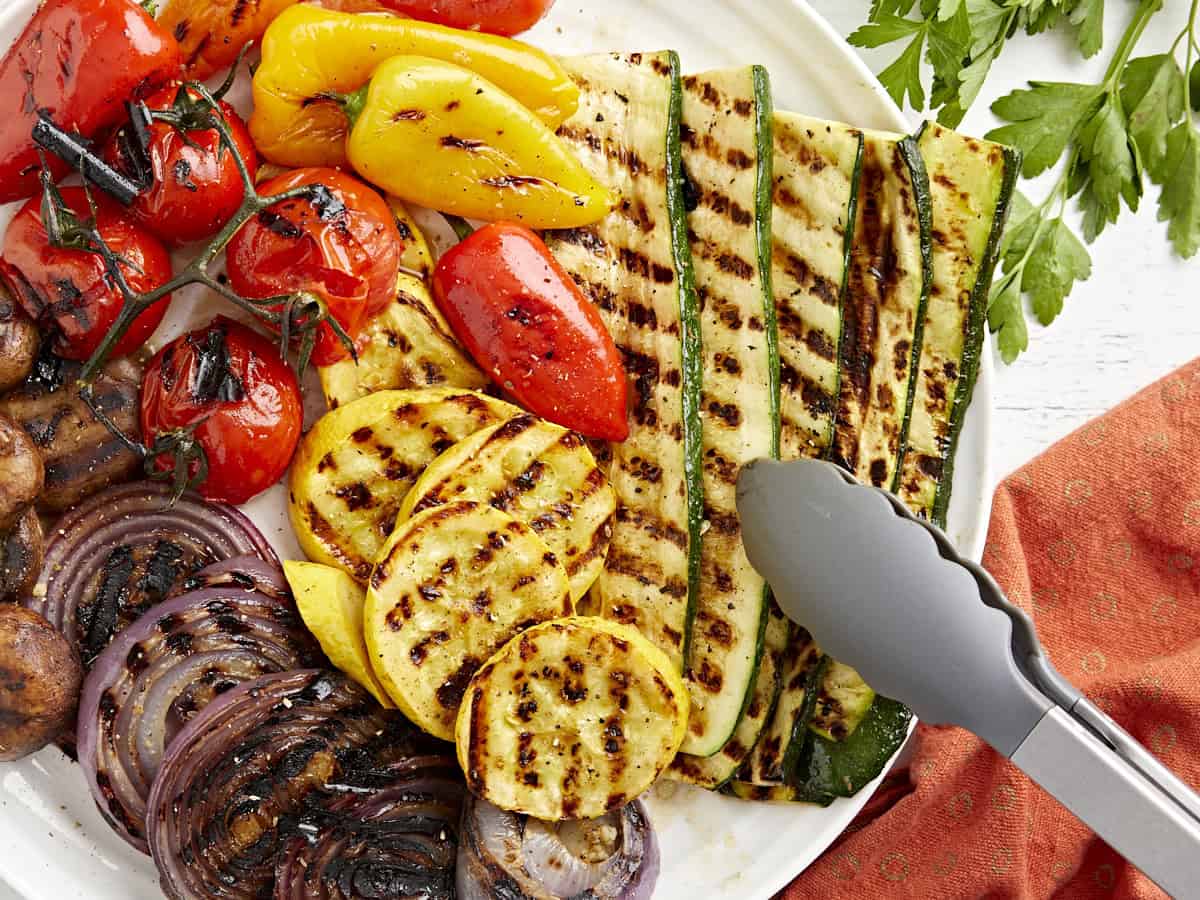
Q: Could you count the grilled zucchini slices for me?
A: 5